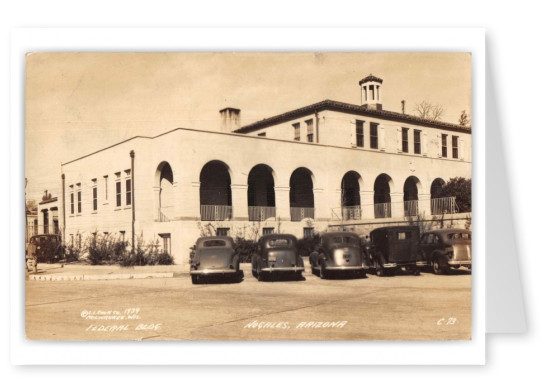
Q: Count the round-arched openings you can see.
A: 8